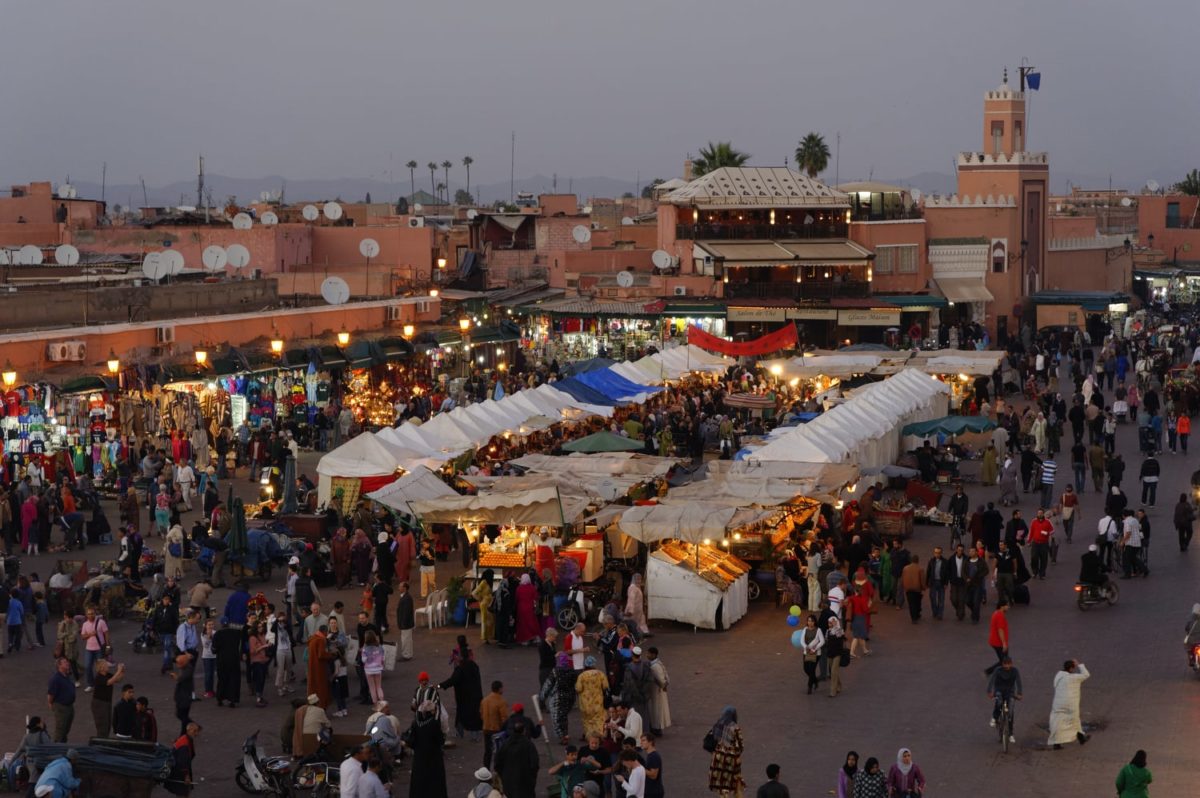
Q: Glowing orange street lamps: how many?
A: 9